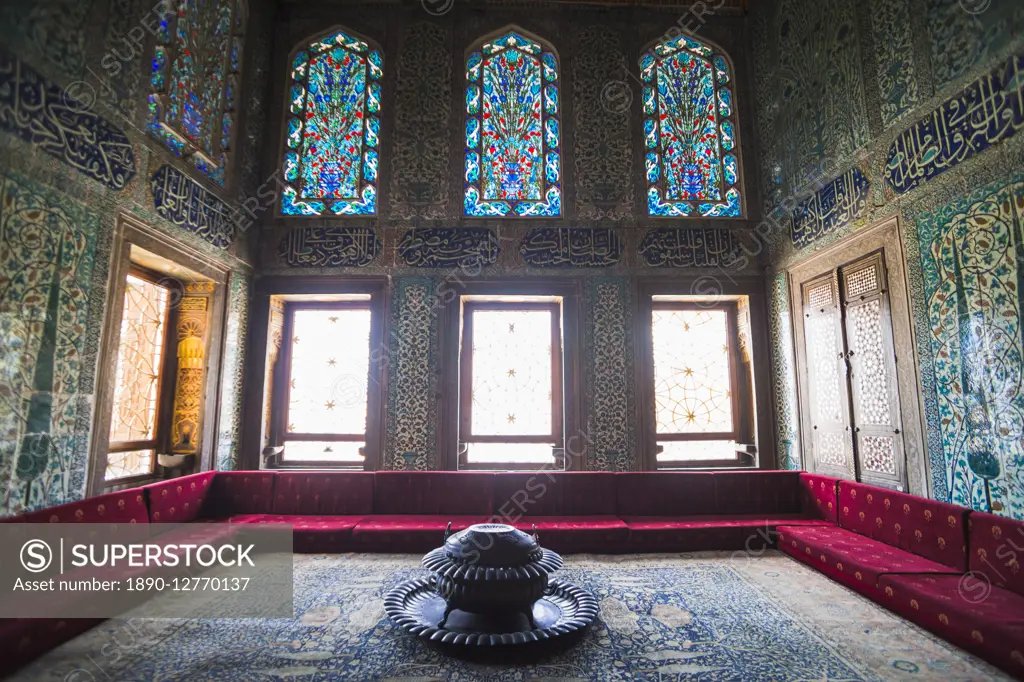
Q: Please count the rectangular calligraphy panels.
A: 8